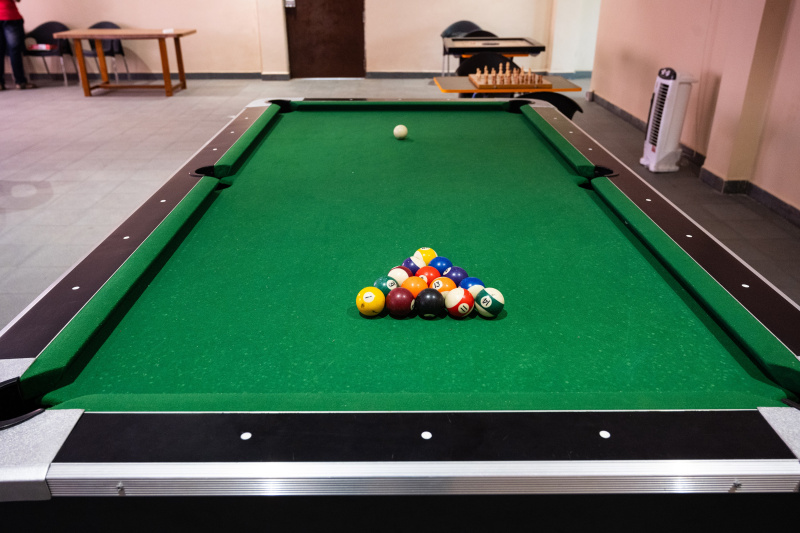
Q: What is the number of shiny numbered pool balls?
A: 15